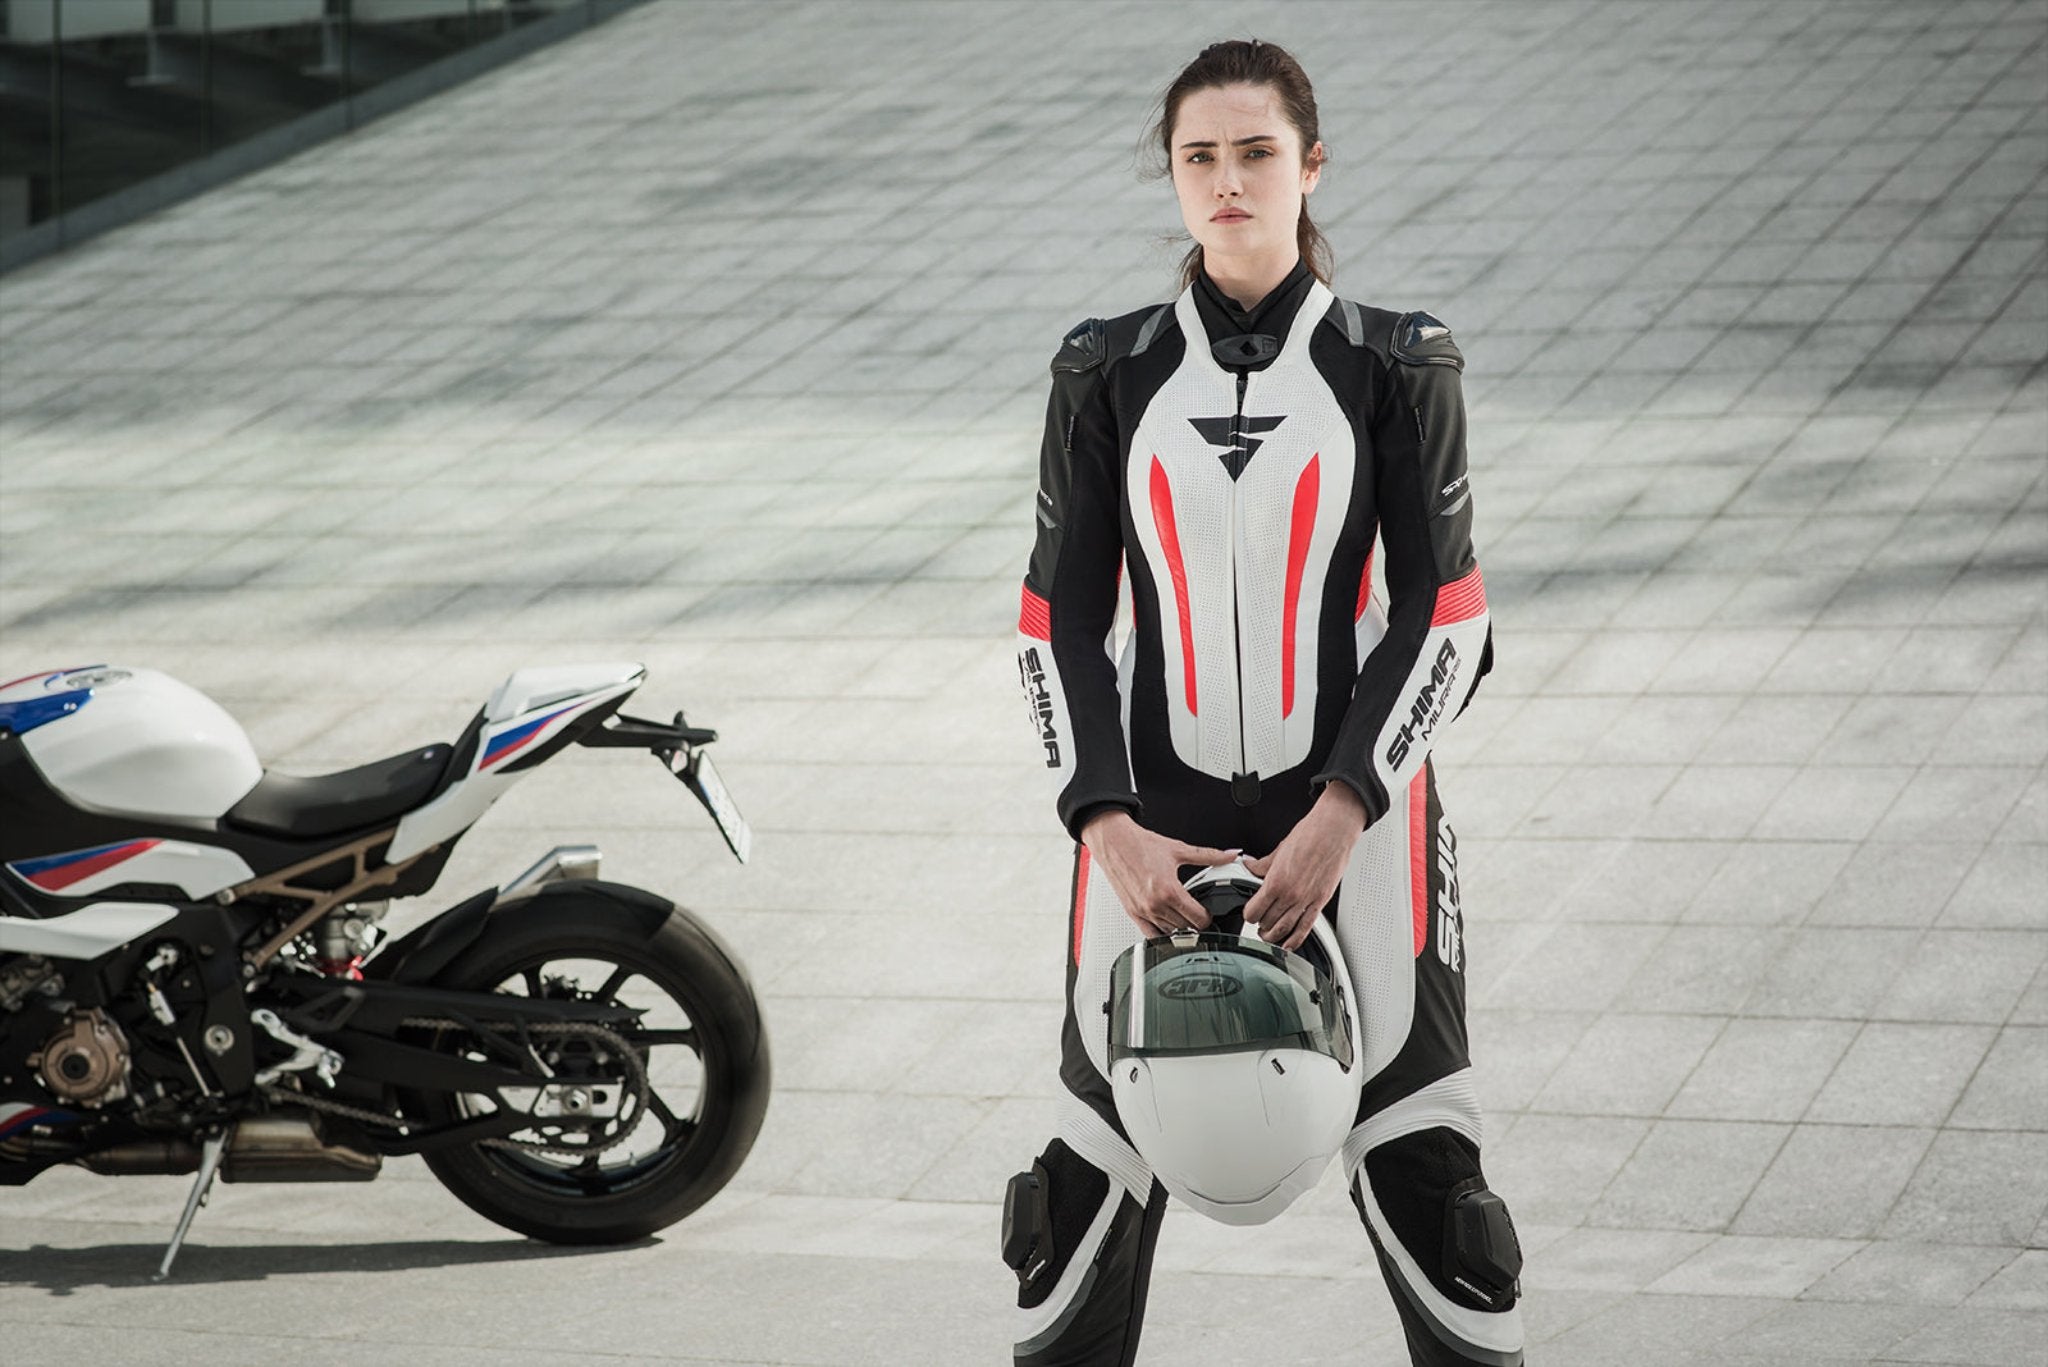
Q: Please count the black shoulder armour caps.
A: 2